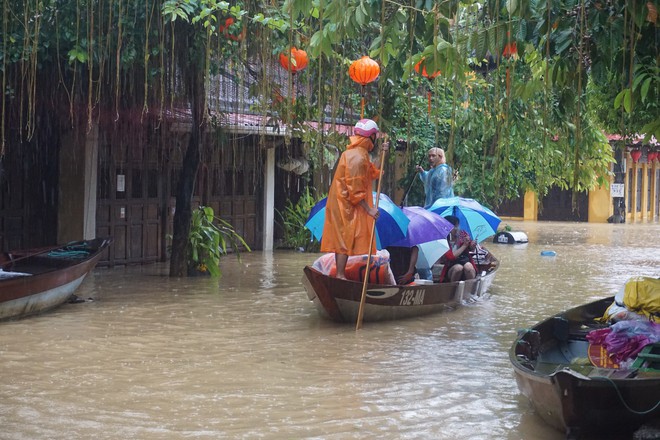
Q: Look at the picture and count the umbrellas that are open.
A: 4